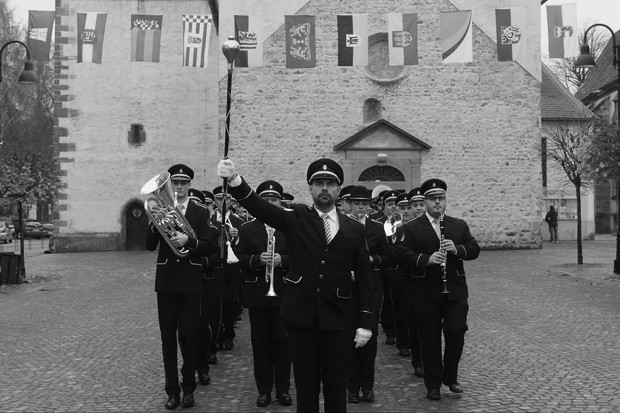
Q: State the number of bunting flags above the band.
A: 11